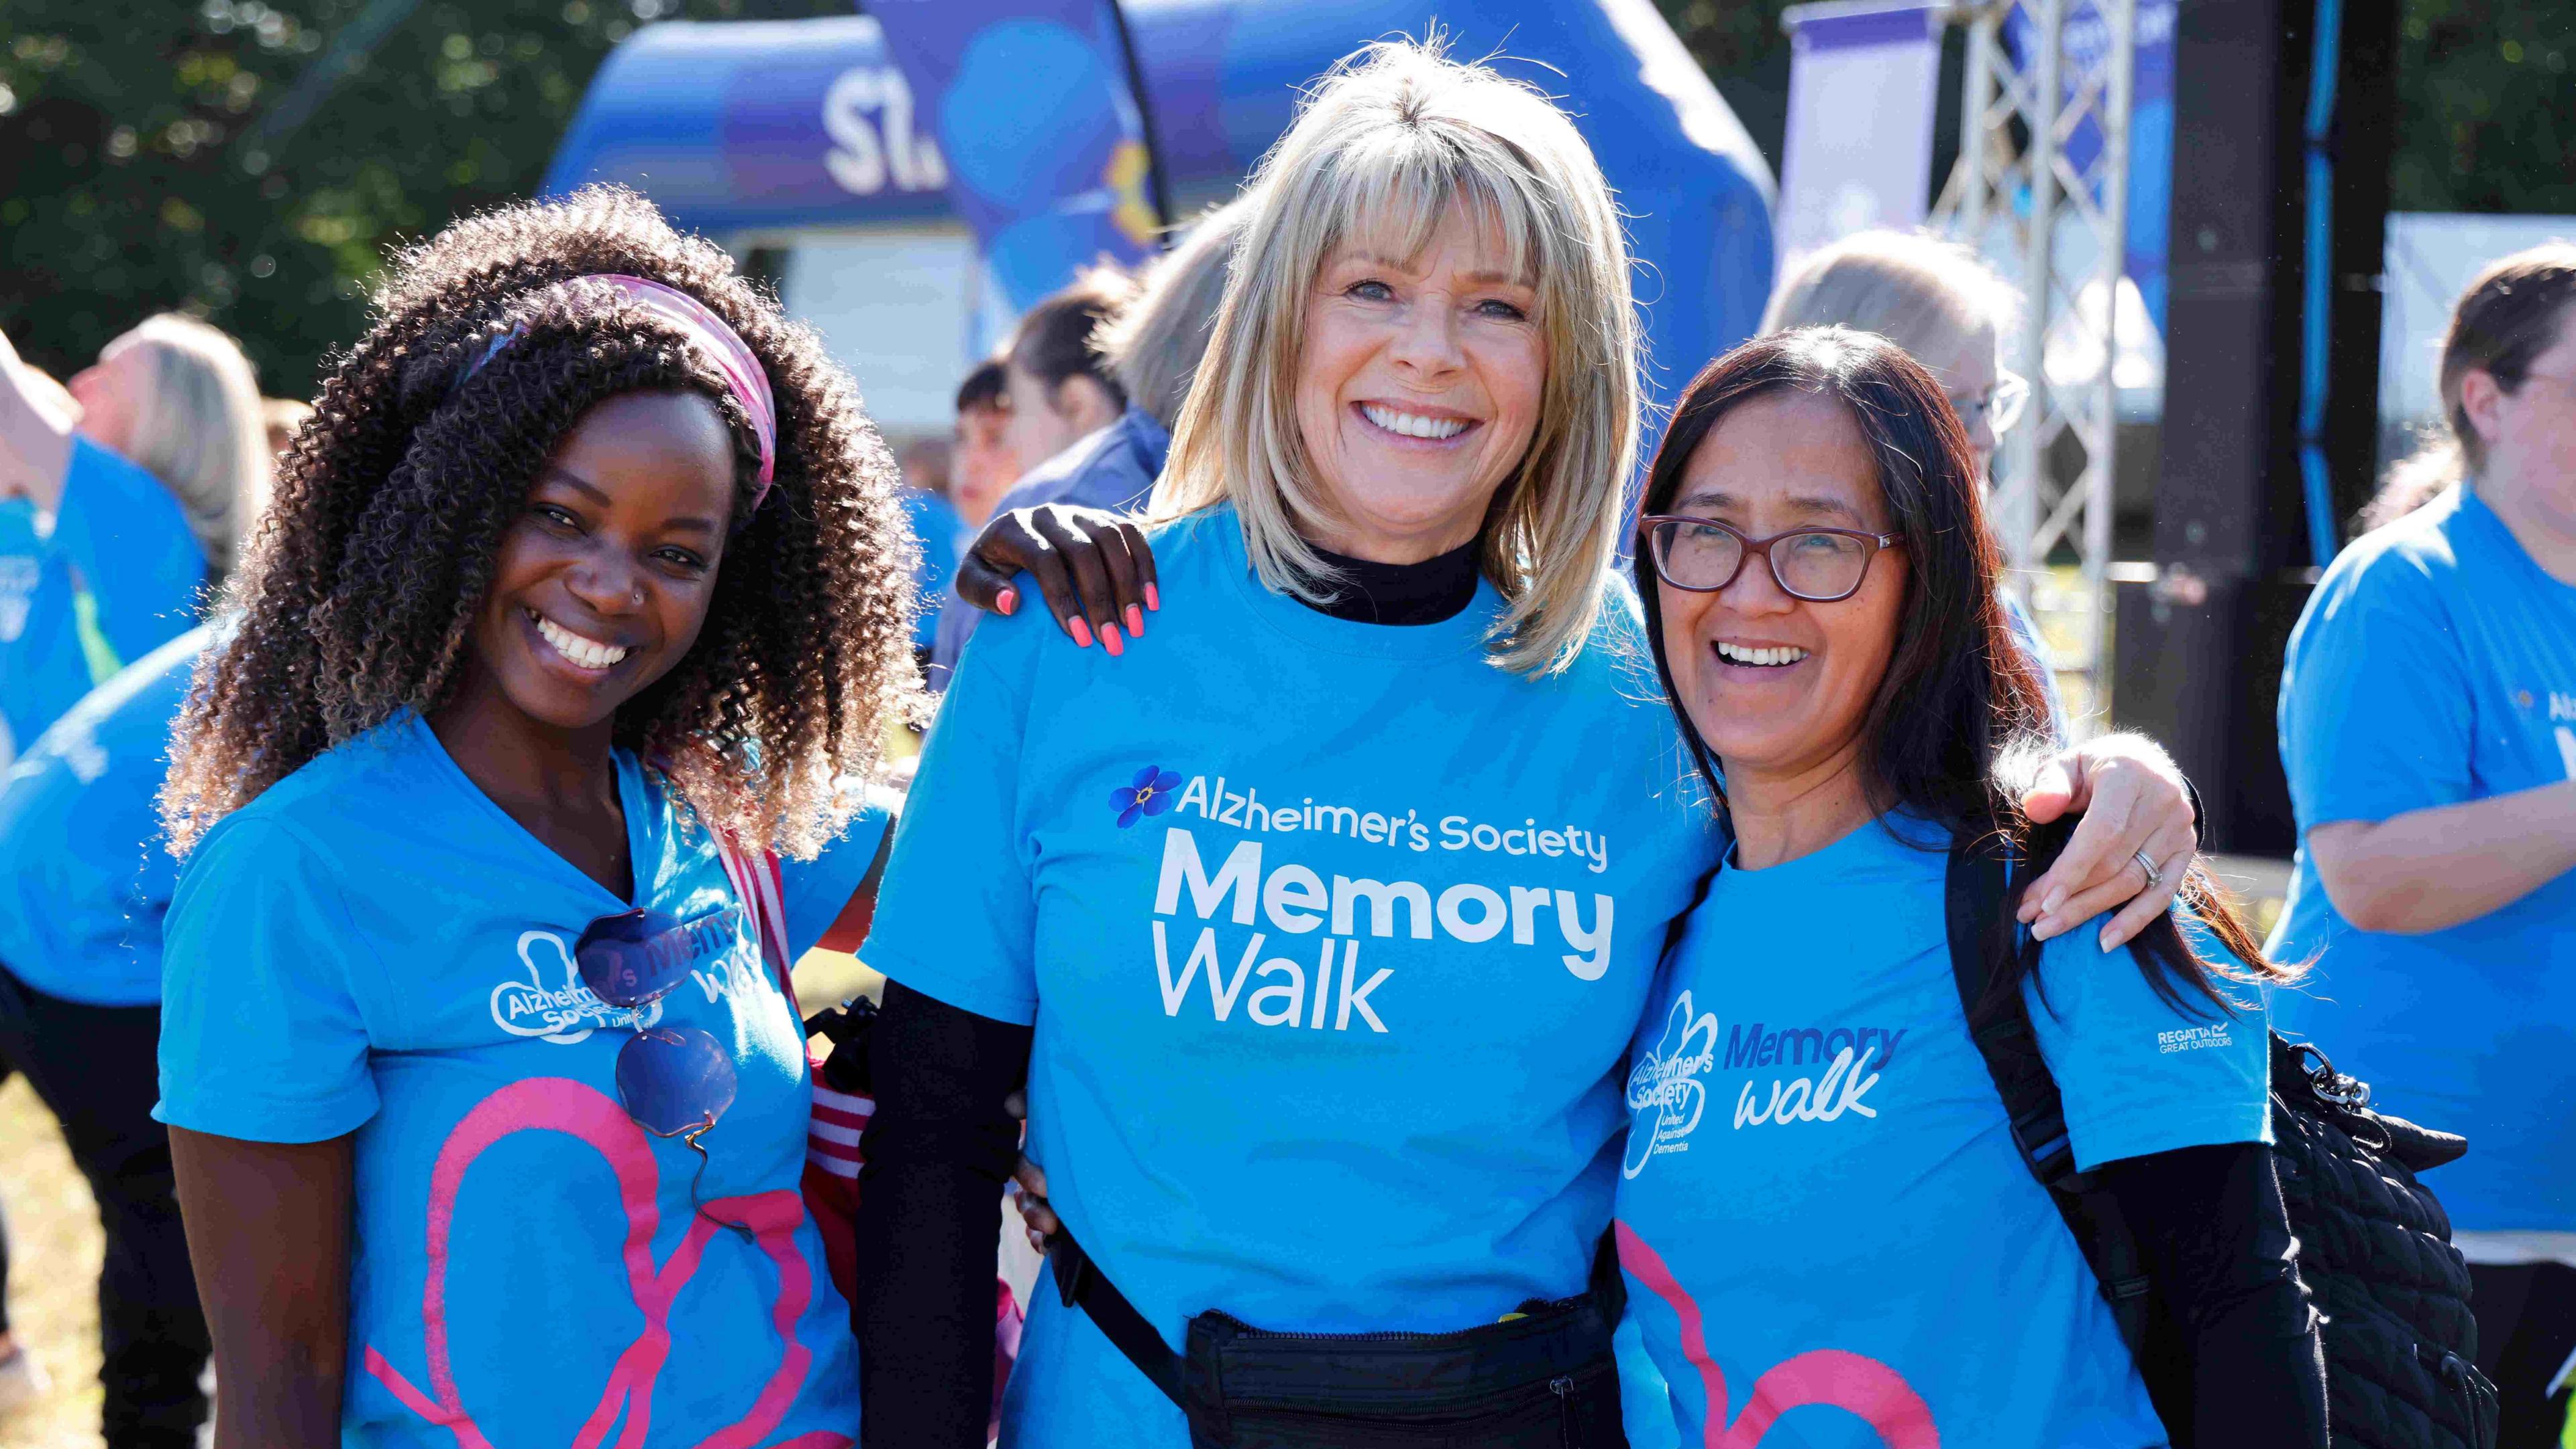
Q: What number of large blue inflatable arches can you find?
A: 1